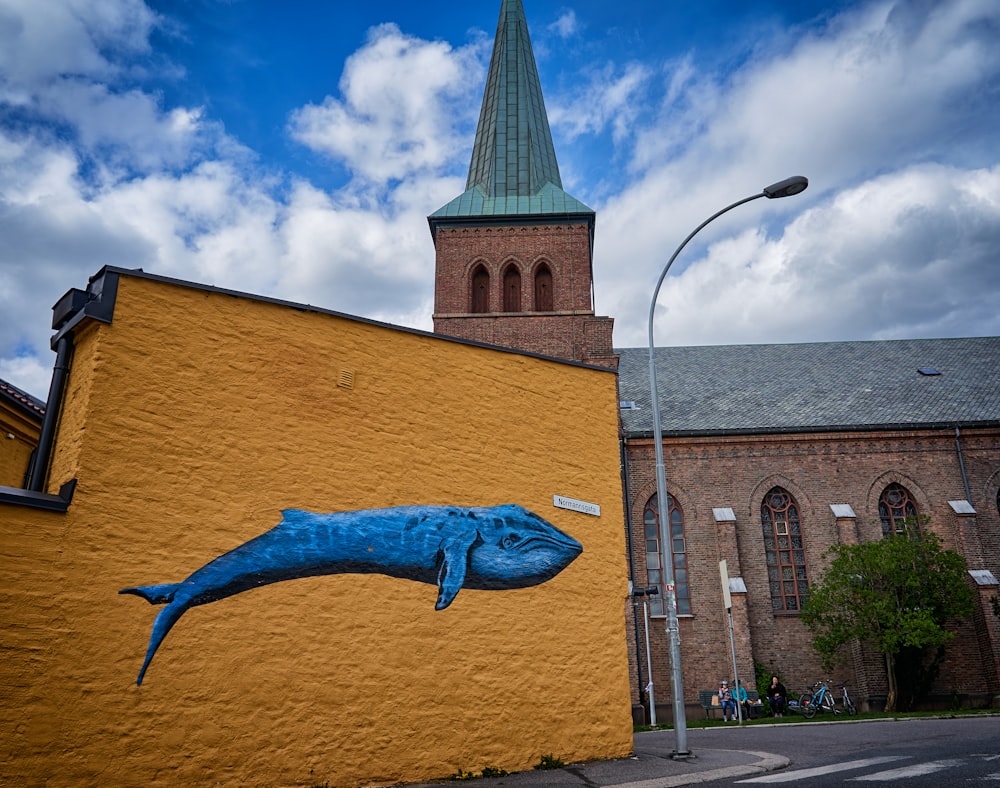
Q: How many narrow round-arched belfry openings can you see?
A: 3